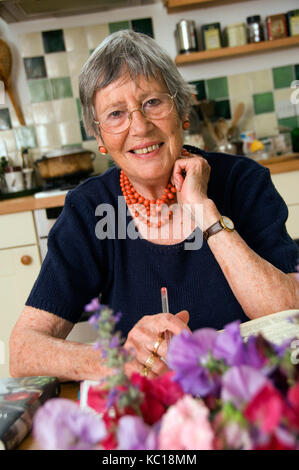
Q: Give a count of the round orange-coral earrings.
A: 2